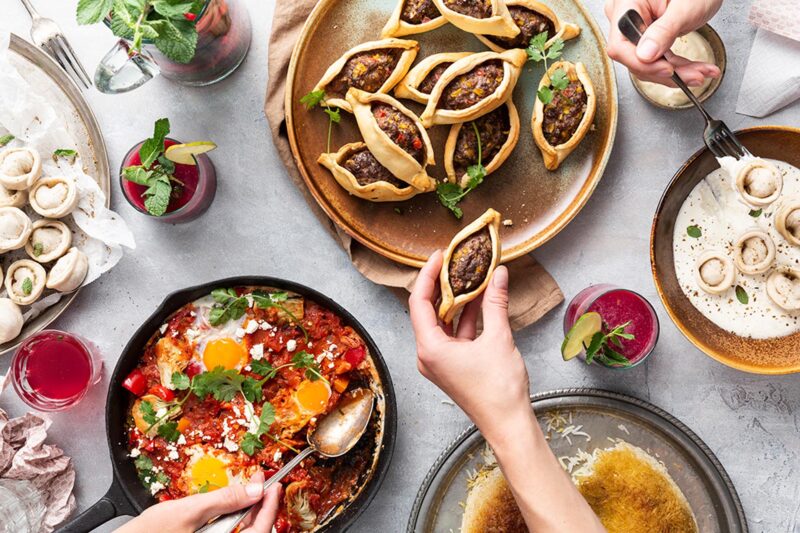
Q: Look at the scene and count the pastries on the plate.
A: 10